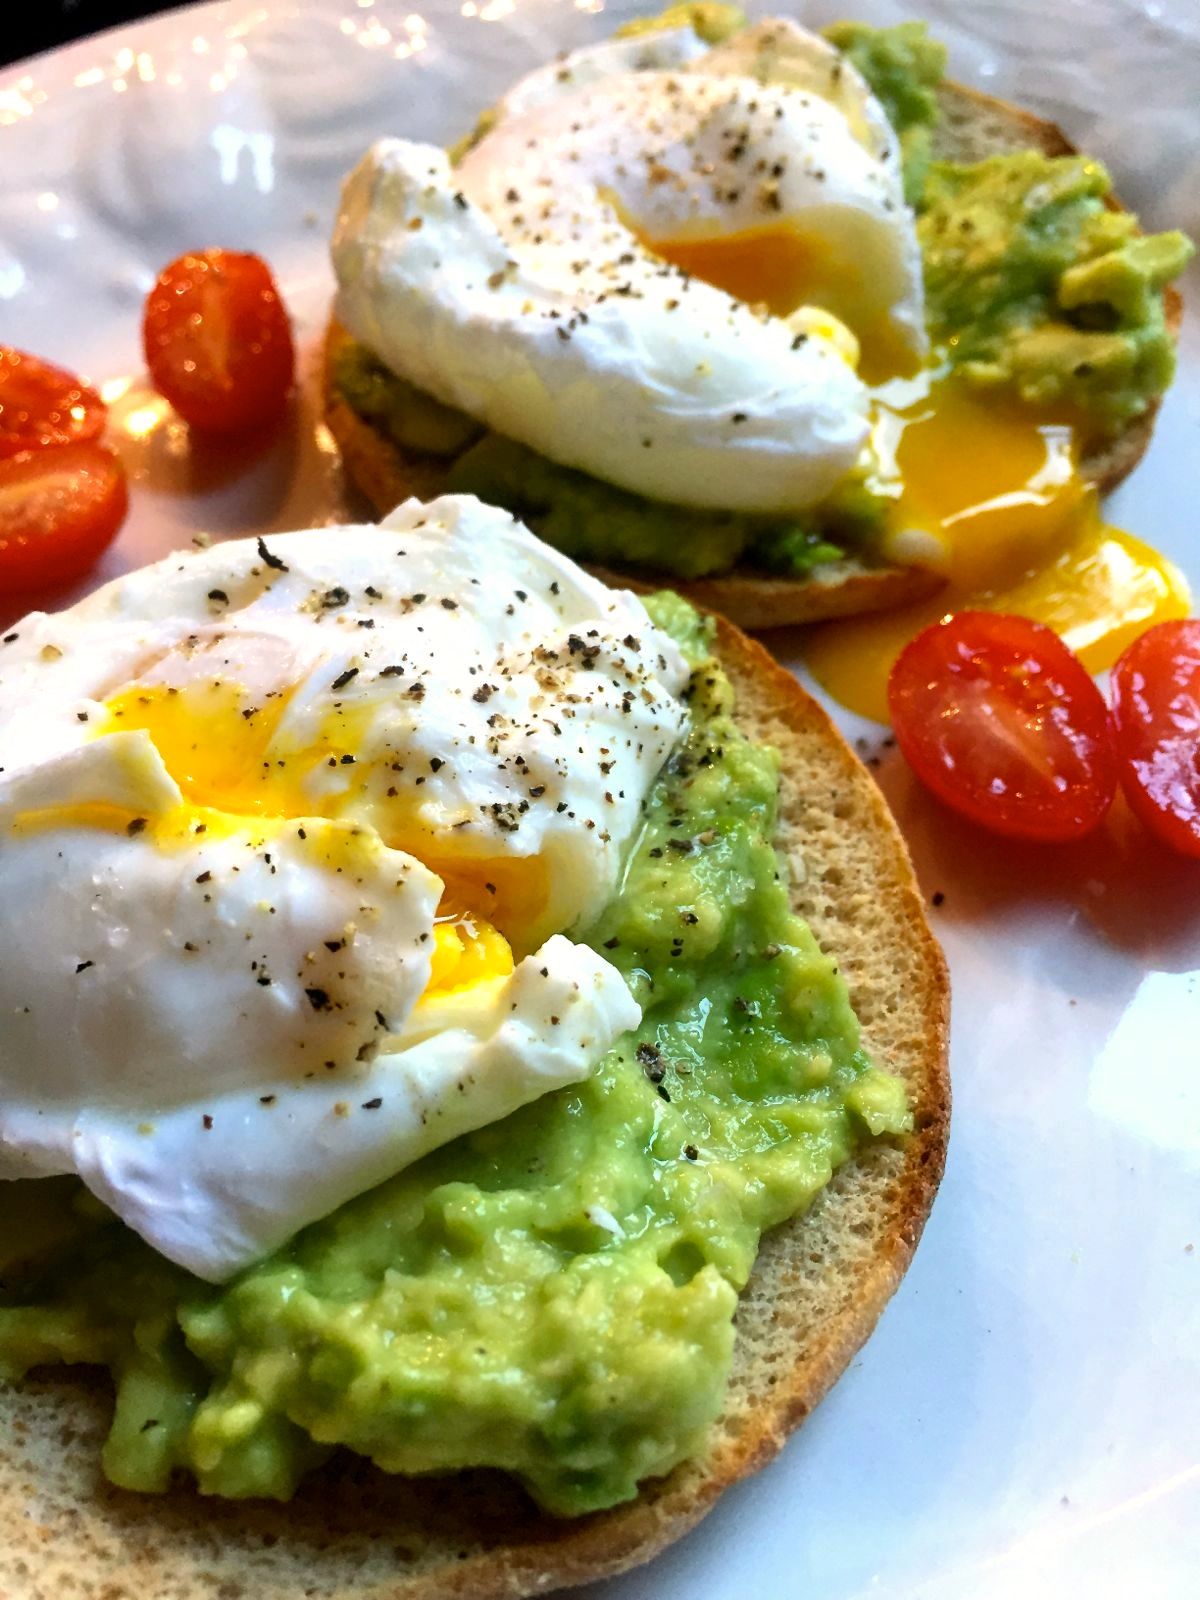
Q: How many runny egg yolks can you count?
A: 2